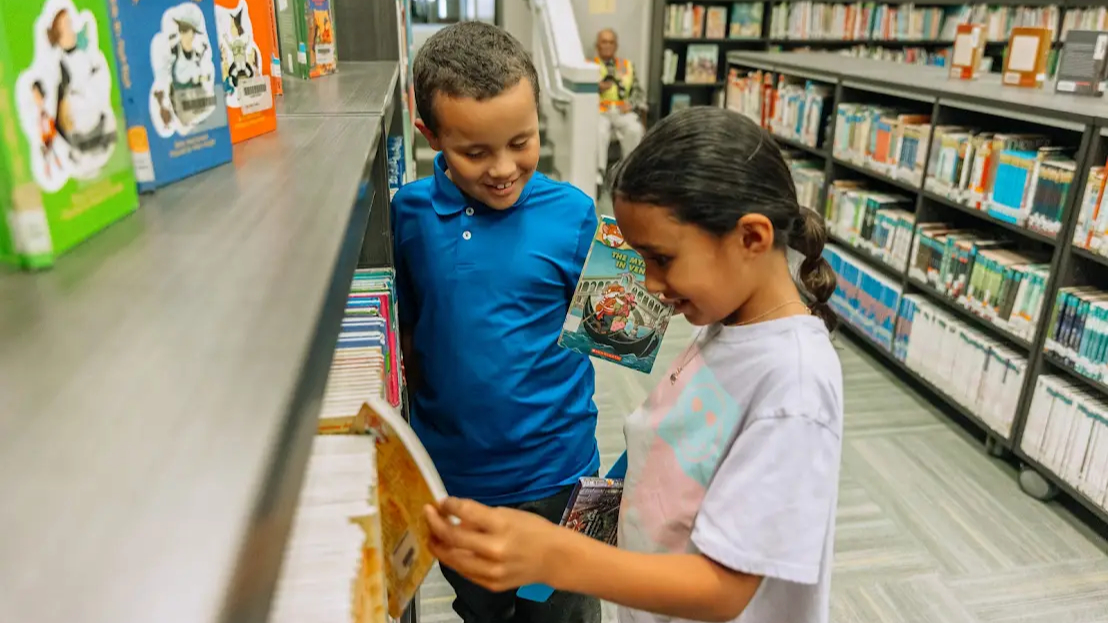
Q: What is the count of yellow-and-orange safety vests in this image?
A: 1